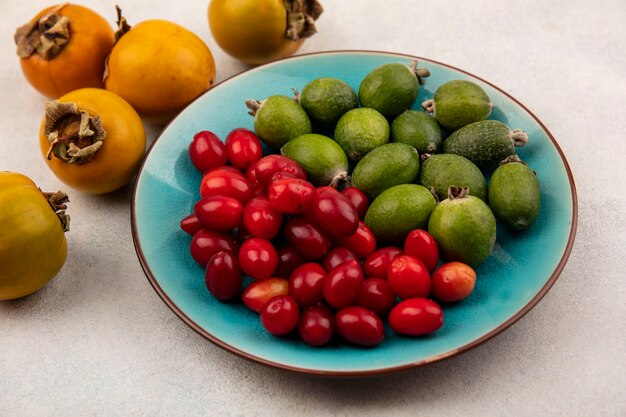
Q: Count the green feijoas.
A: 13